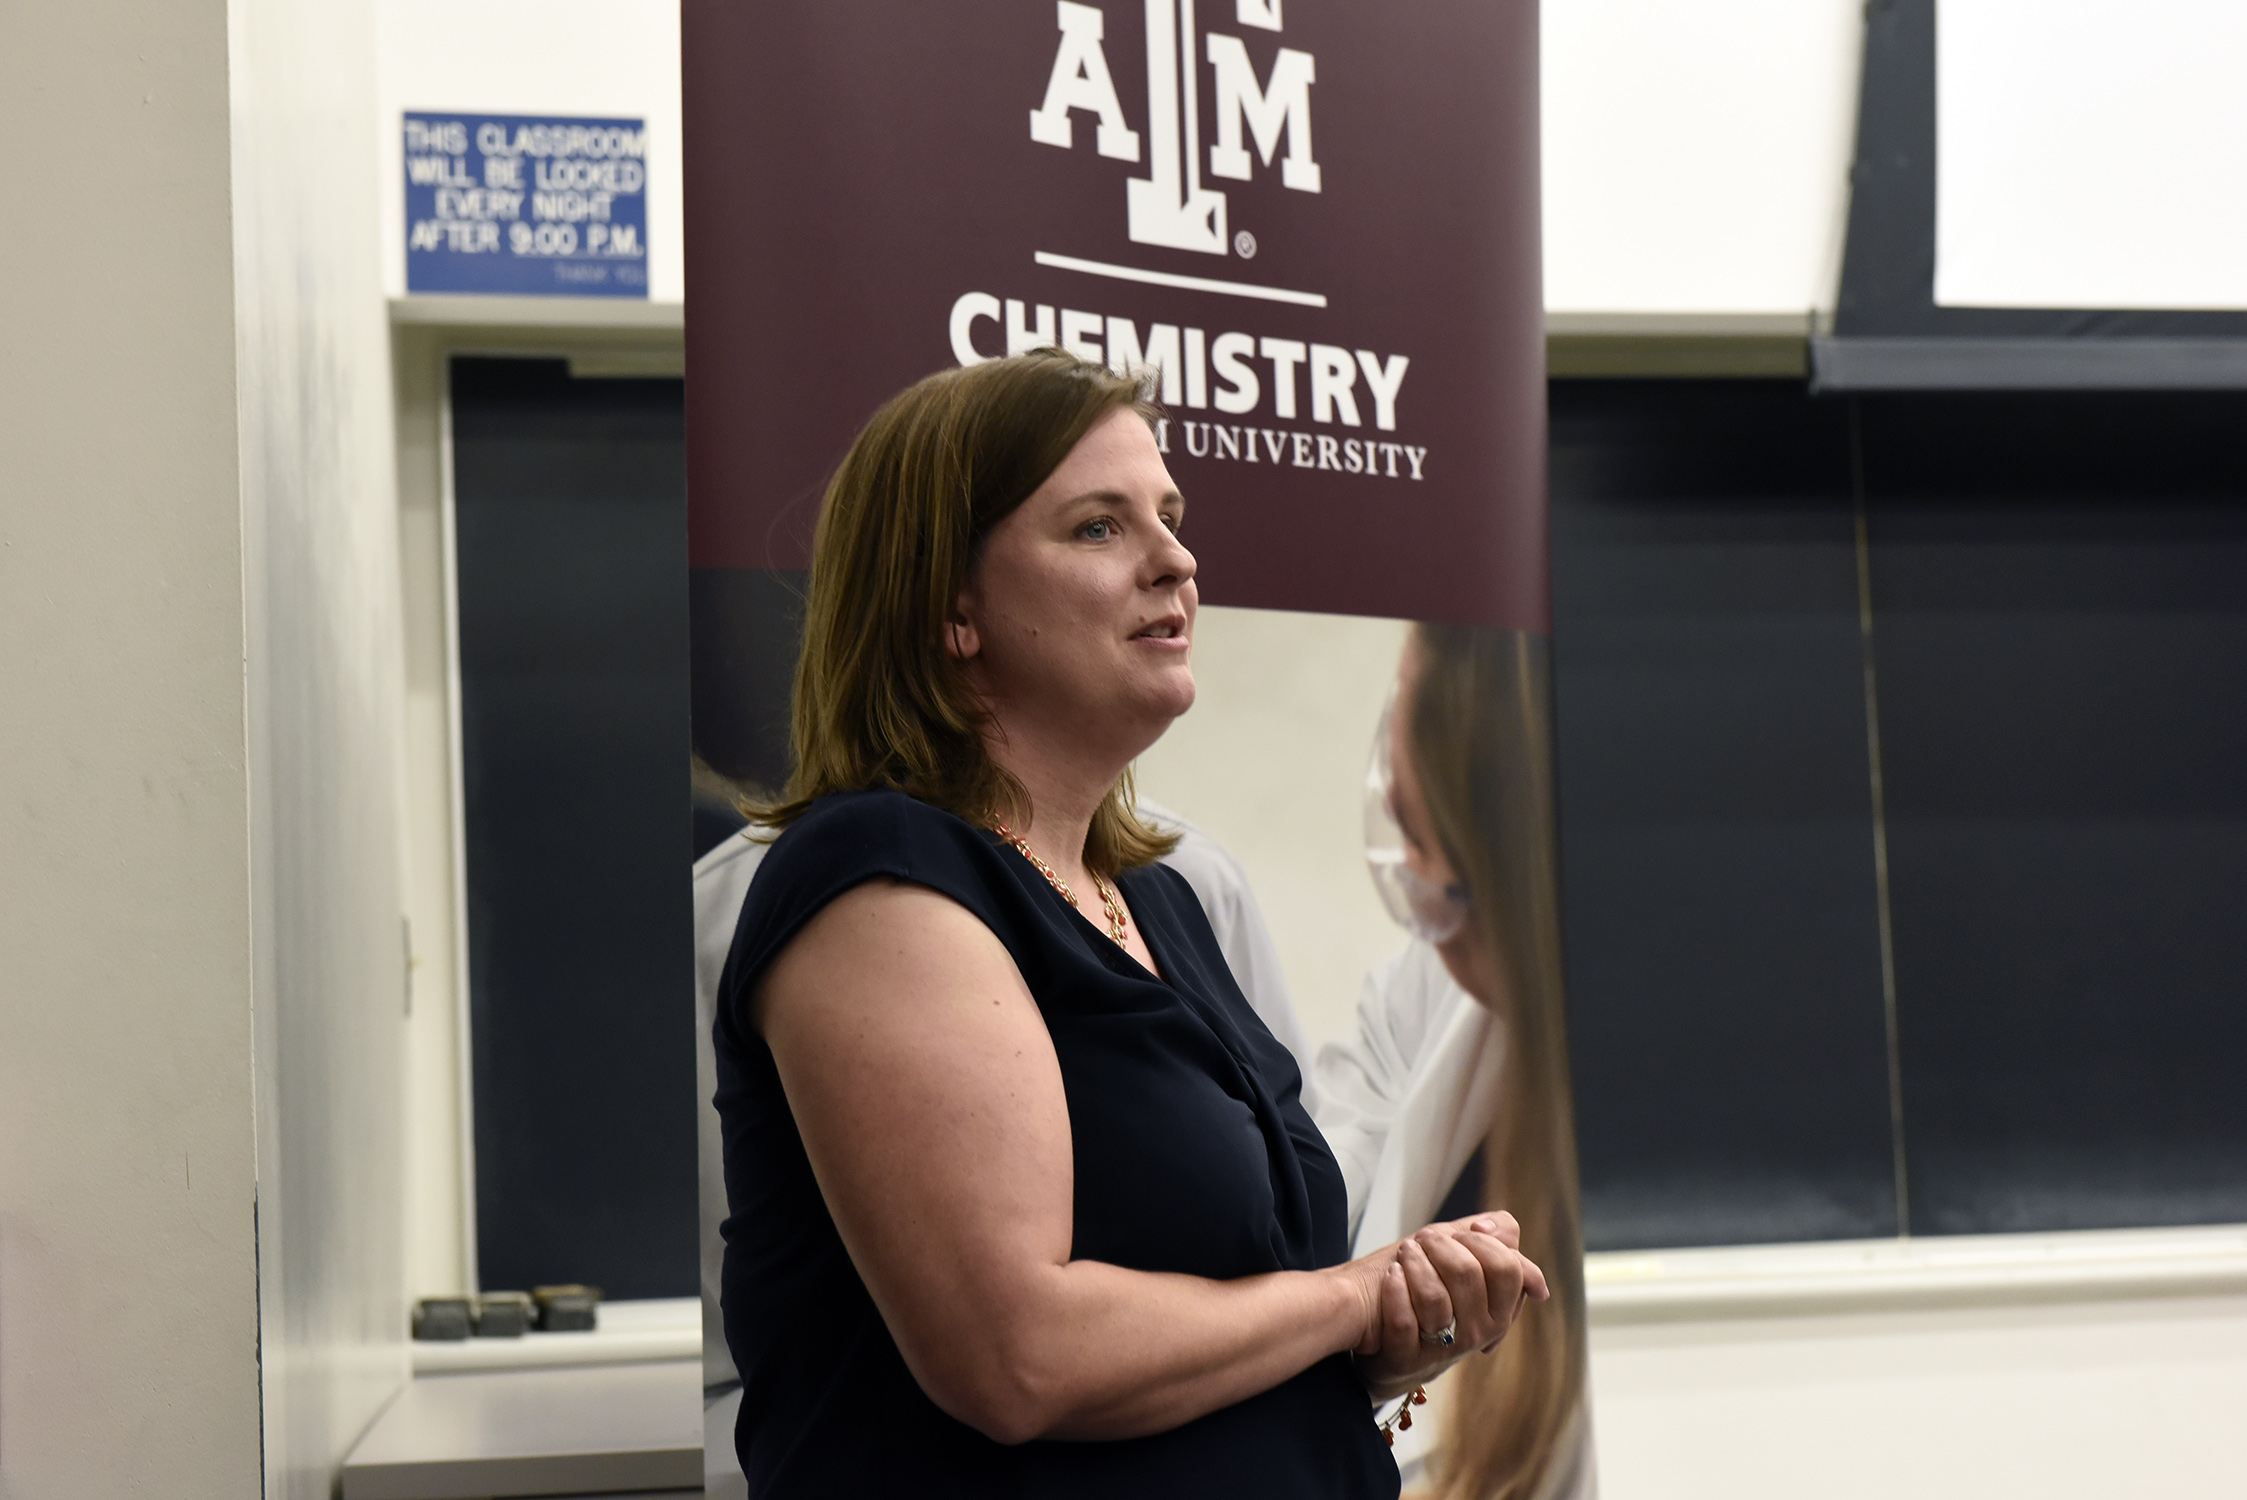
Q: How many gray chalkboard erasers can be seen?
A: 3